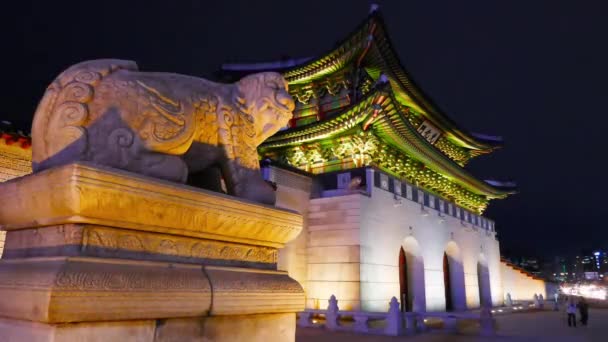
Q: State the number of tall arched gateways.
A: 3